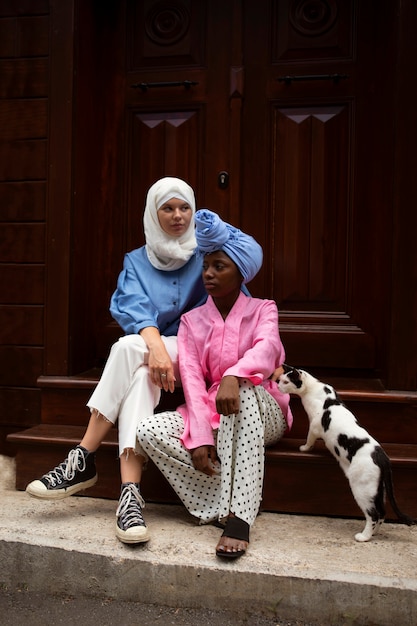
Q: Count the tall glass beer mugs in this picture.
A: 0